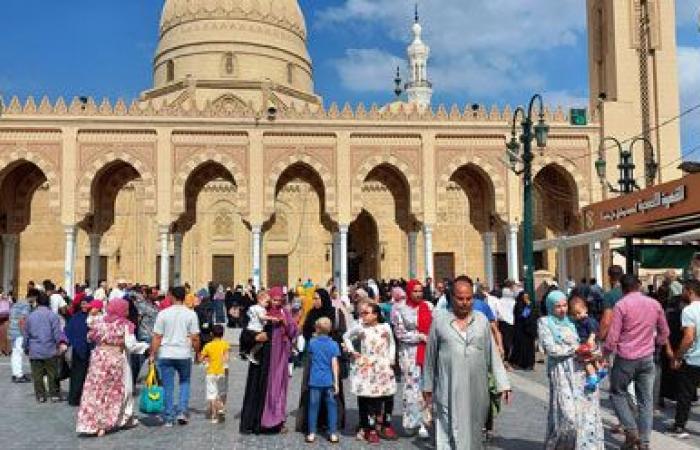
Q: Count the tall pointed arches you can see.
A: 7